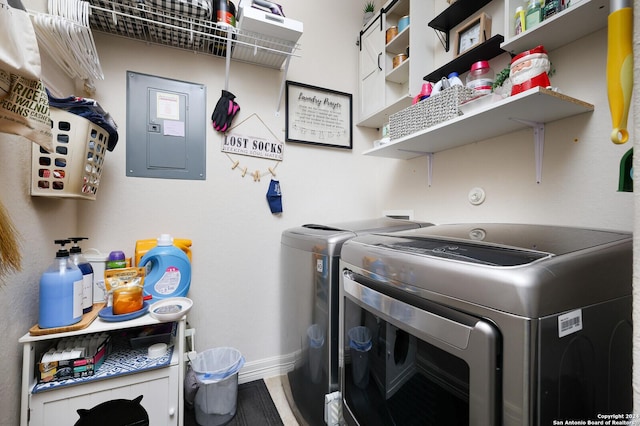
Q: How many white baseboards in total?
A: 1